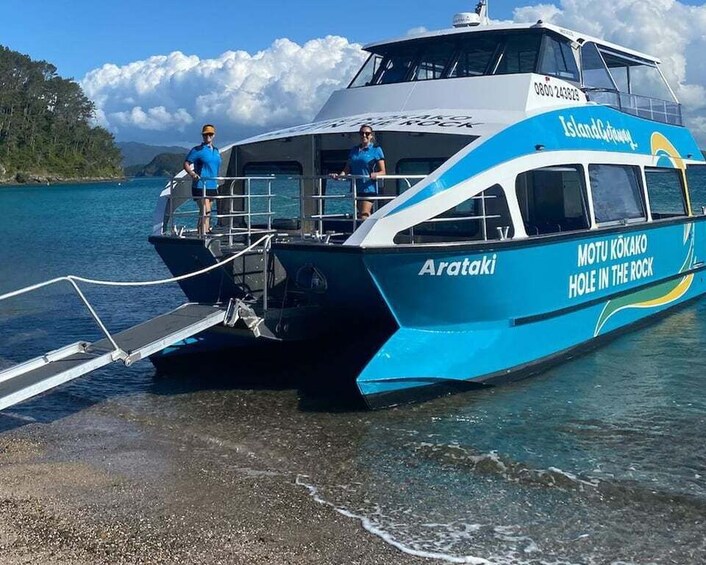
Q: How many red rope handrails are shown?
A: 0